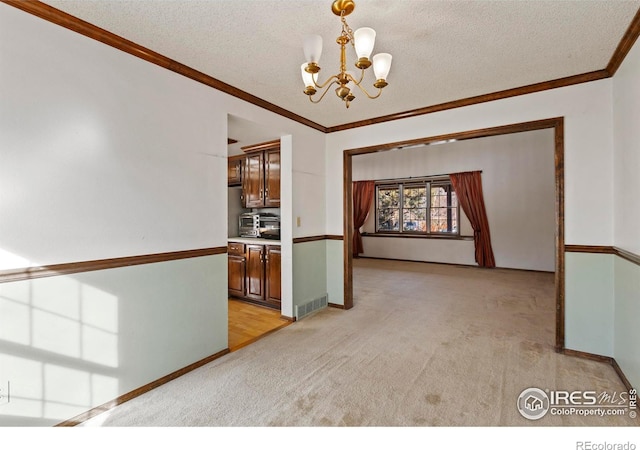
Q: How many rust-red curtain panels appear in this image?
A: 2